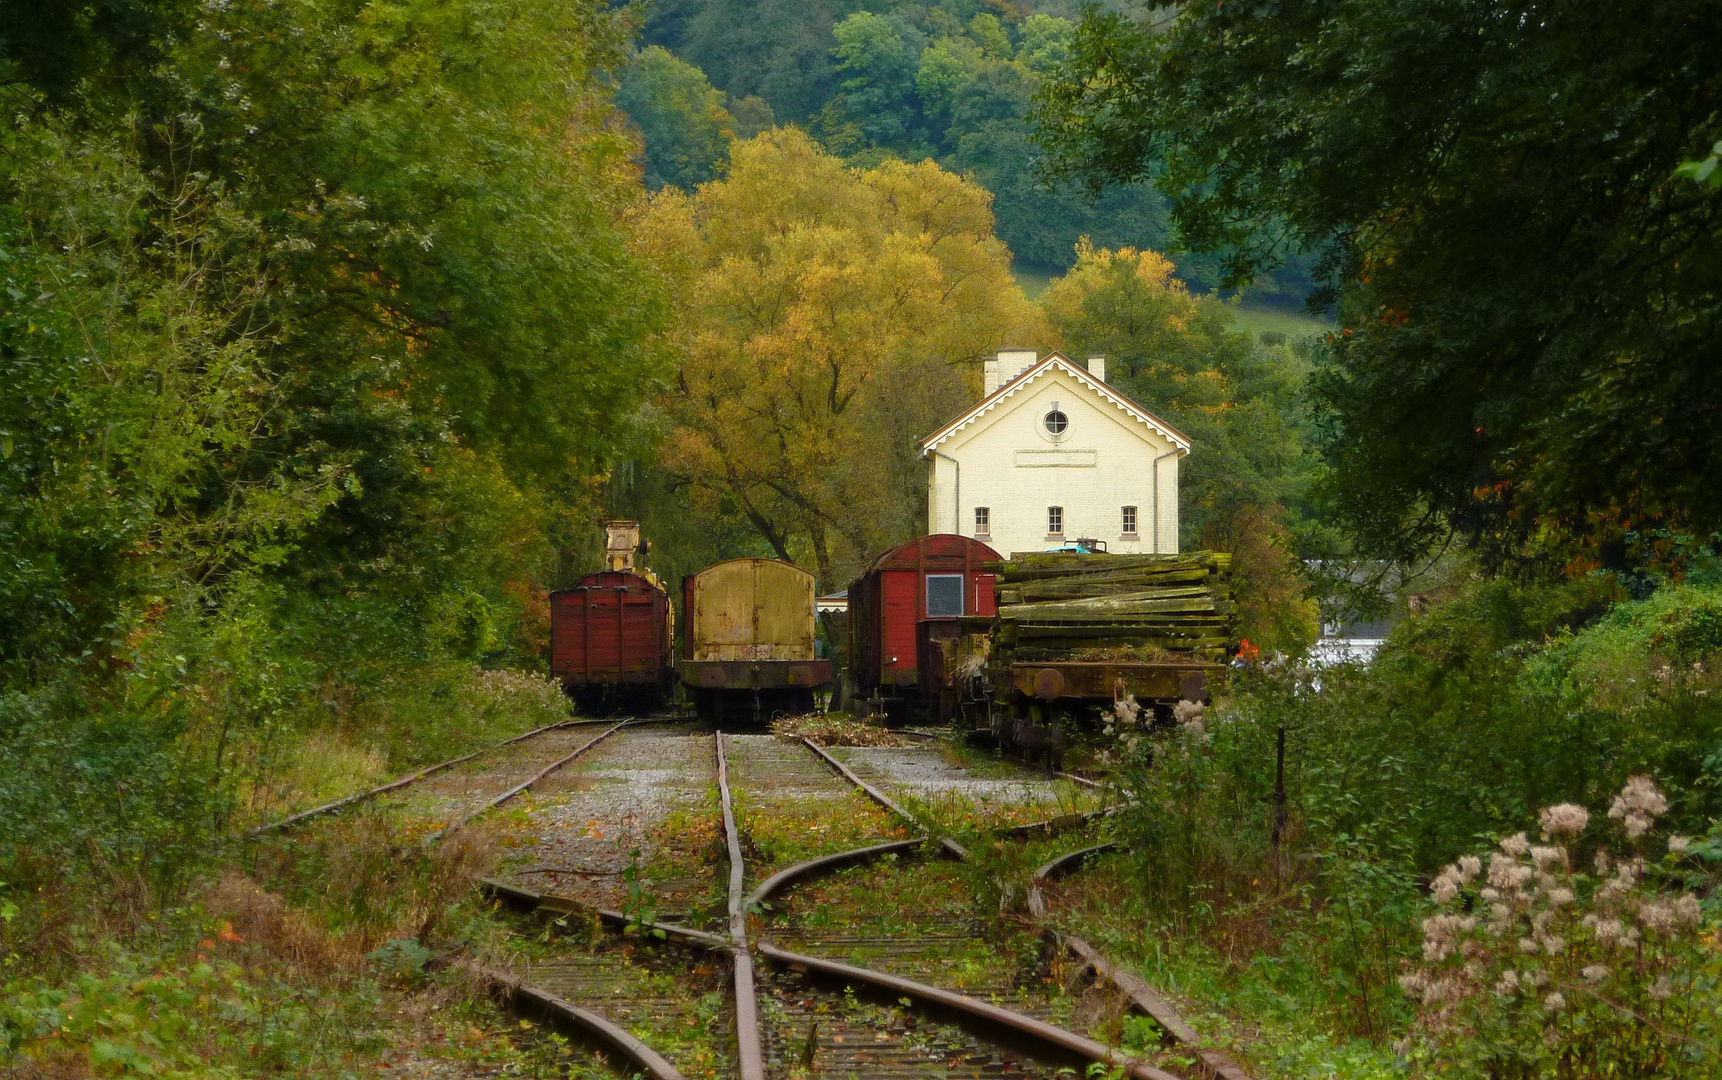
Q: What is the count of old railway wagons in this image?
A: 4